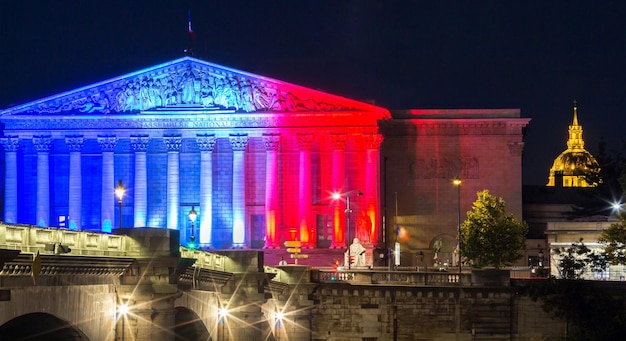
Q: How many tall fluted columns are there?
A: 12